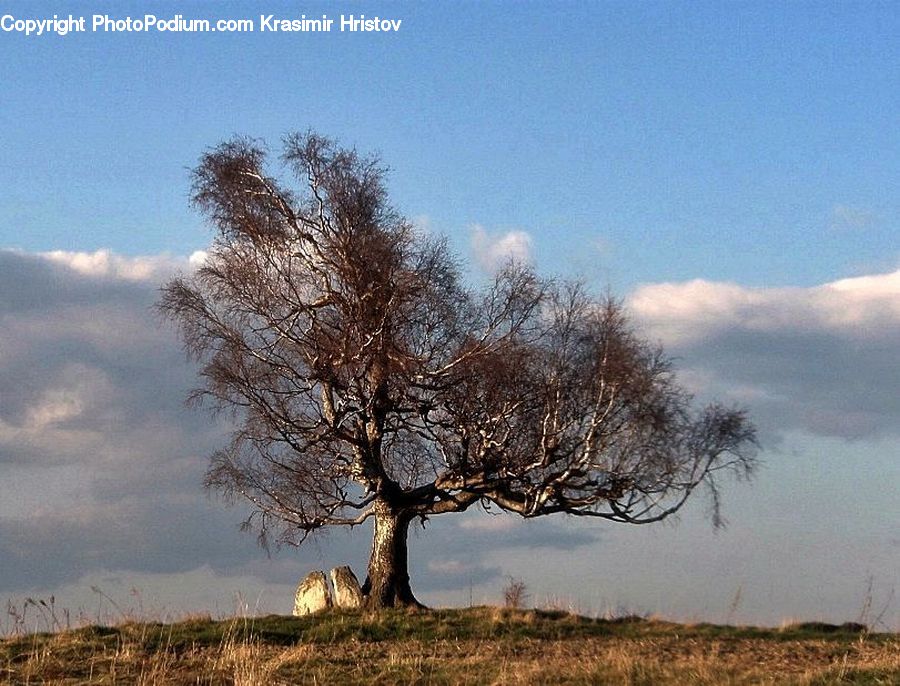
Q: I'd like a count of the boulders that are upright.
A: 2